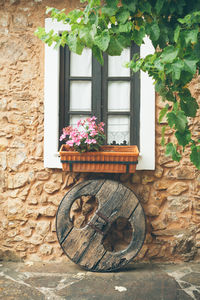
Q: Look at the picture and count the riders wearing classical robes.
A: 0